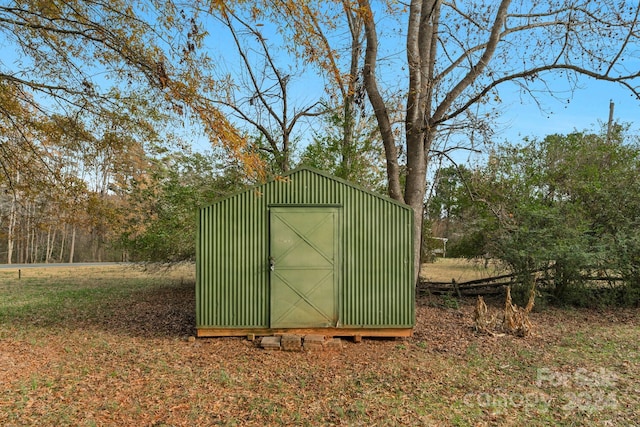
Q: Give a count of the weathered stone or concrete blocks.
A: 4